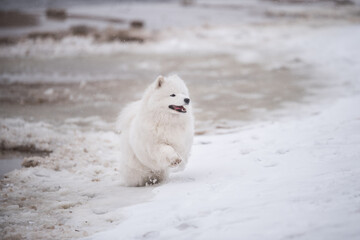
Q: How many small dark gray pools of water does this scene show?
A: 1